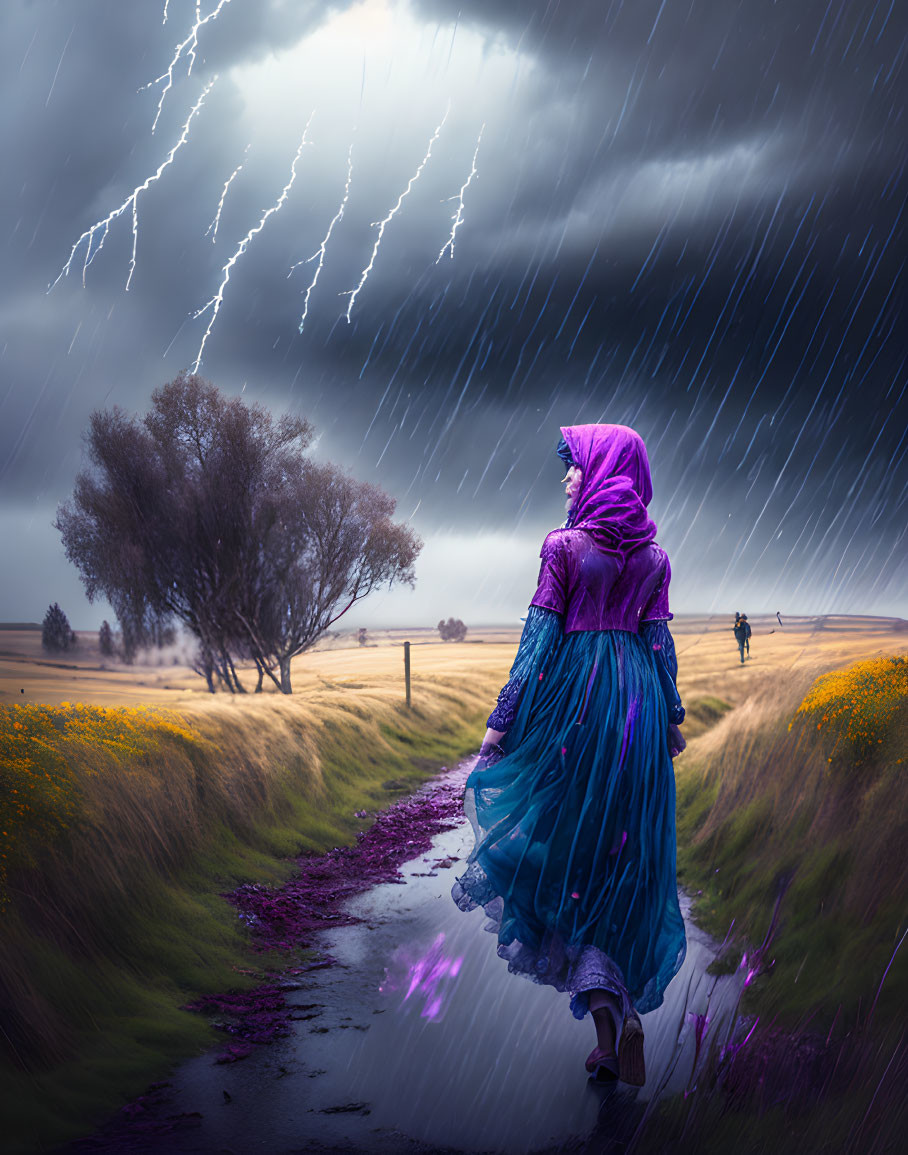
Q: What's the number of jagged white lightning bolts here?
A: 7